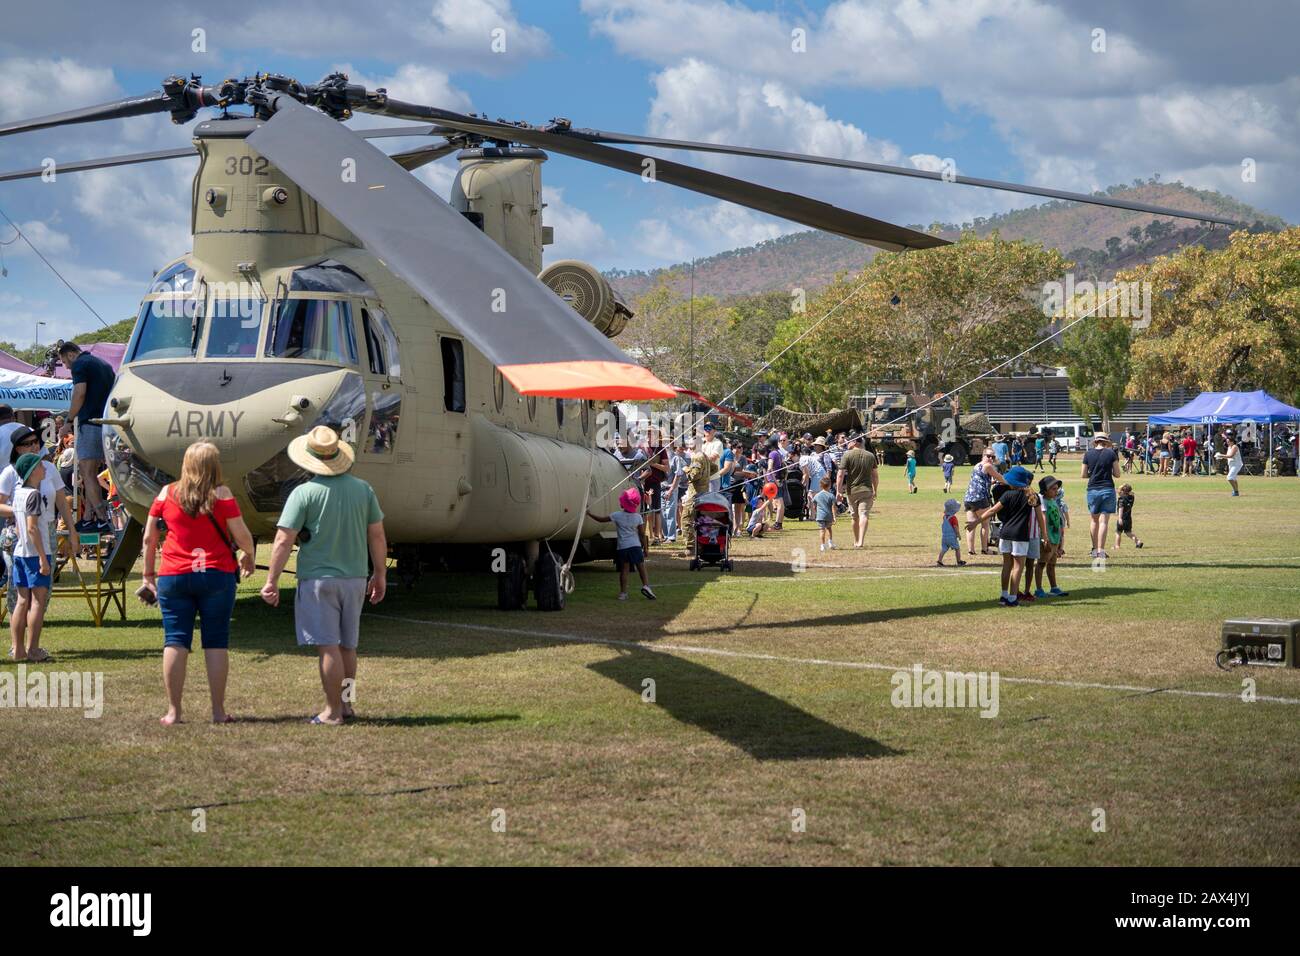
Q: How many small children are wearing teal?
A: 1